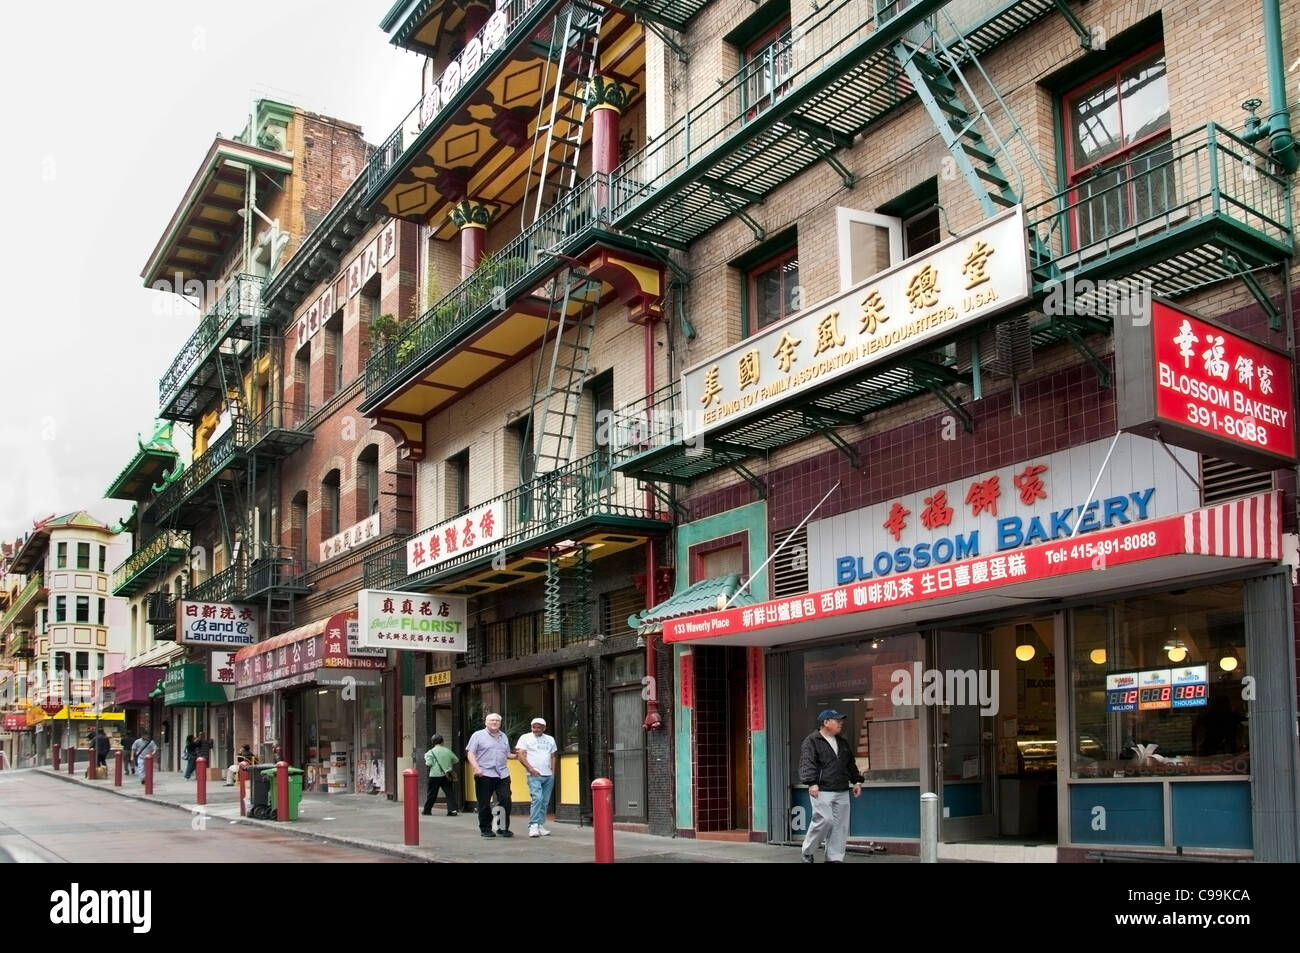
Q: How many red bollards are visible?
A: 10